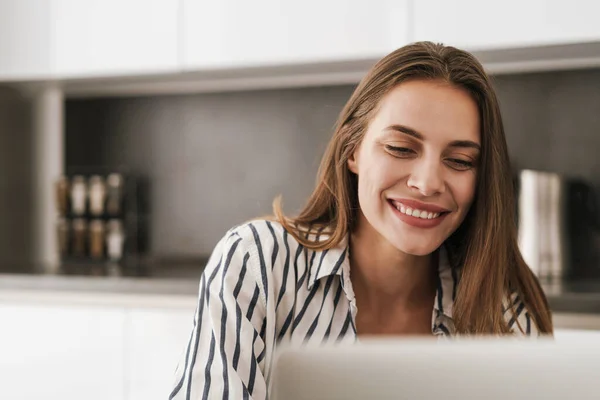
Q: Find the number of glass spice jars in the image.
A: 8